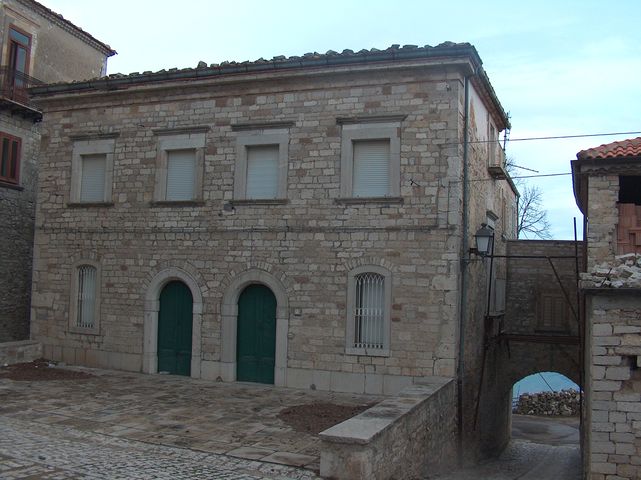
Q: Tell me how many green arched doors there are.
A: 2